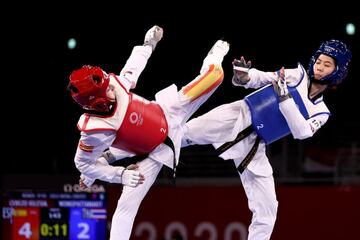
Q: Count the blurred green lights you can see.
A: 2